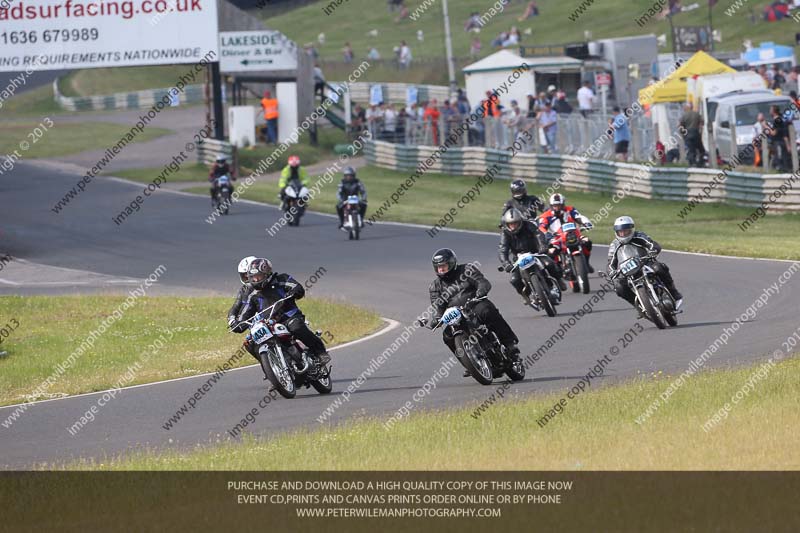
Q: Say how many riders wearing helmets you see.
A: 10